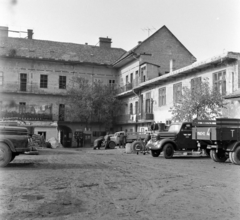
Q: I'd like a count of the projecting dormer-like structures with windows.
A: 1